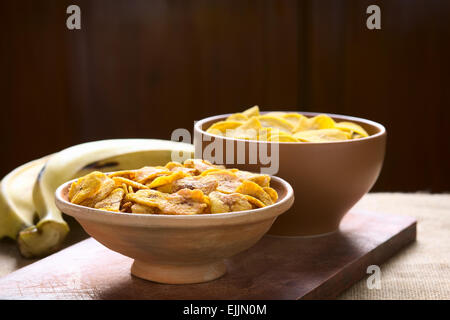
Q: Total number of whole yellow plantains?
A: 2